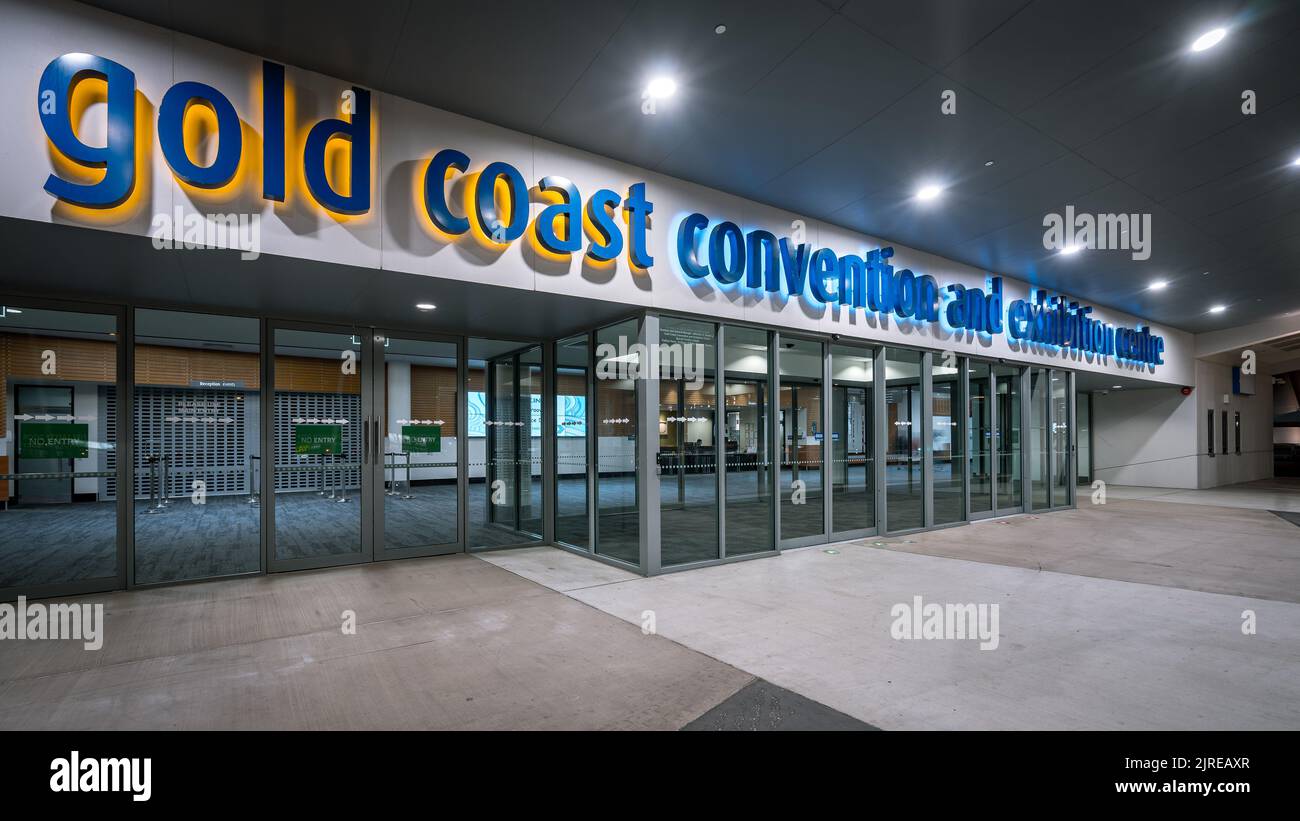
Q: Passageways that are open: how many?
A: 0